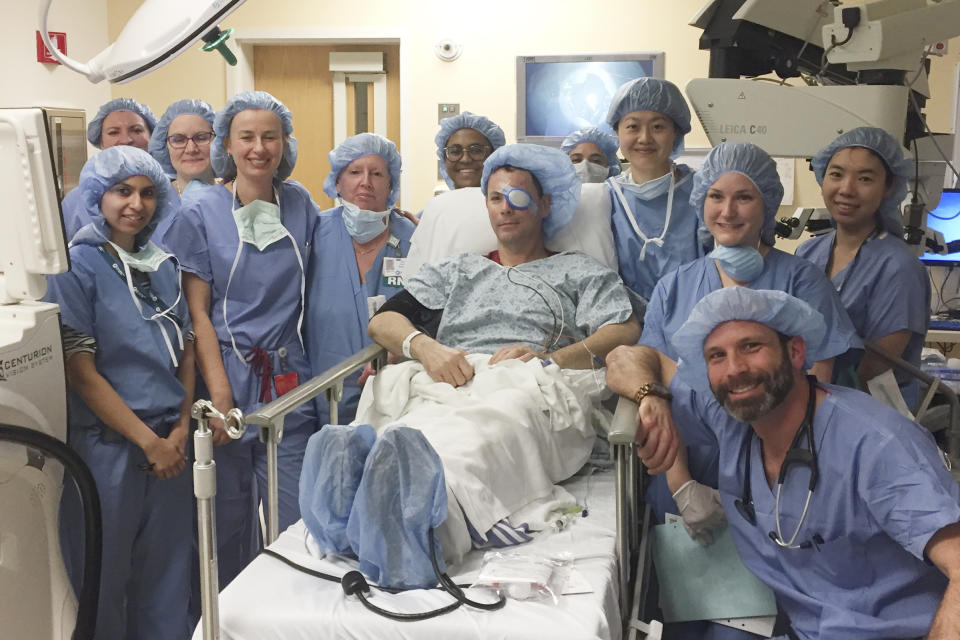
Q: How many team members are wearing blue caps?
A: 11